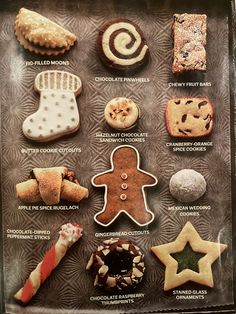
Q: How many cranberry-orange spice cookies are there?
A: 1